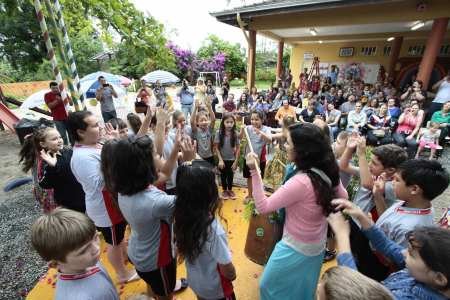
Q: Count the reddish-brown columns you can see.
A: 4